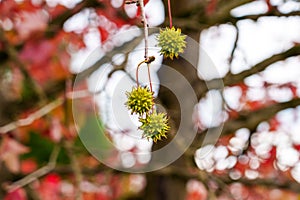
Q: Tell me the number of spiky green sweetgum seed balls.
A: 3